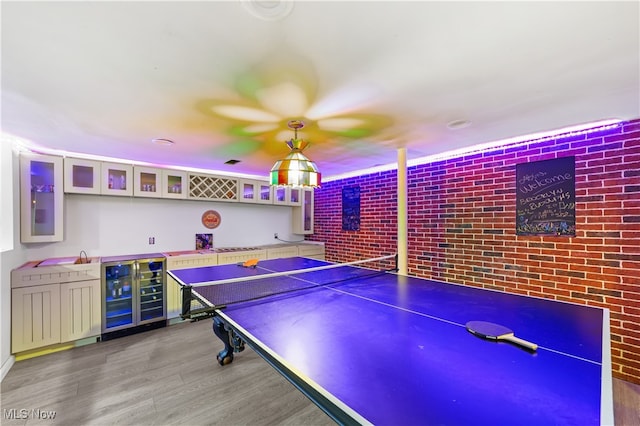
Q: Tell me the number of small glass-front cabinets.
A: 8